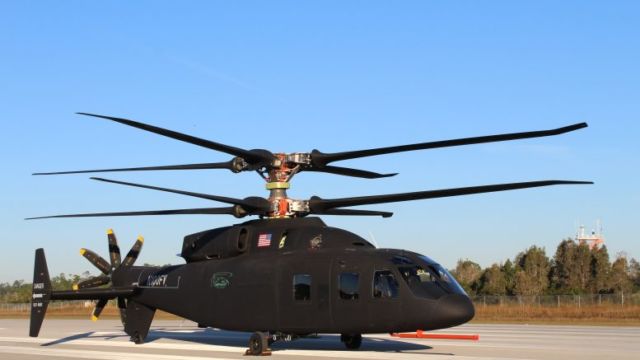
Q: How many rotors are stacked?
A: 2